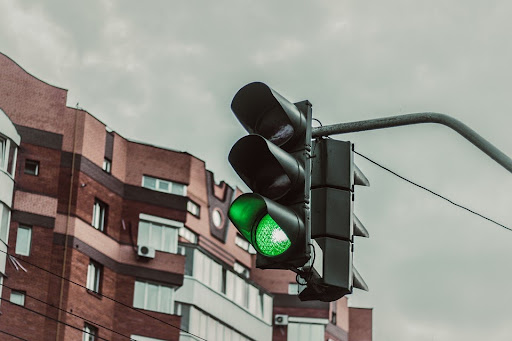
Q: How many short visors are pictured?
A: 3